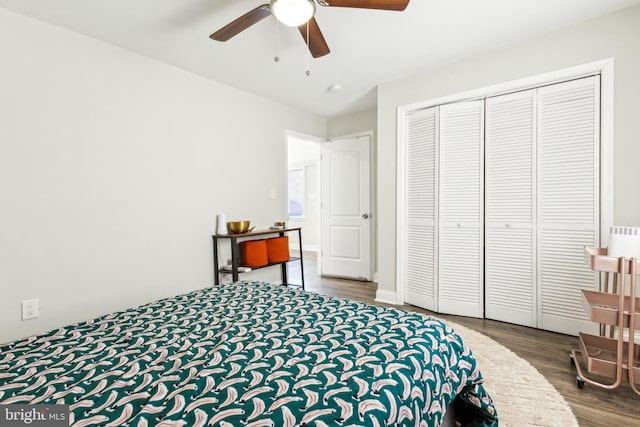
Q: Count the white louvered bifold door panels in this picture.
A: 4